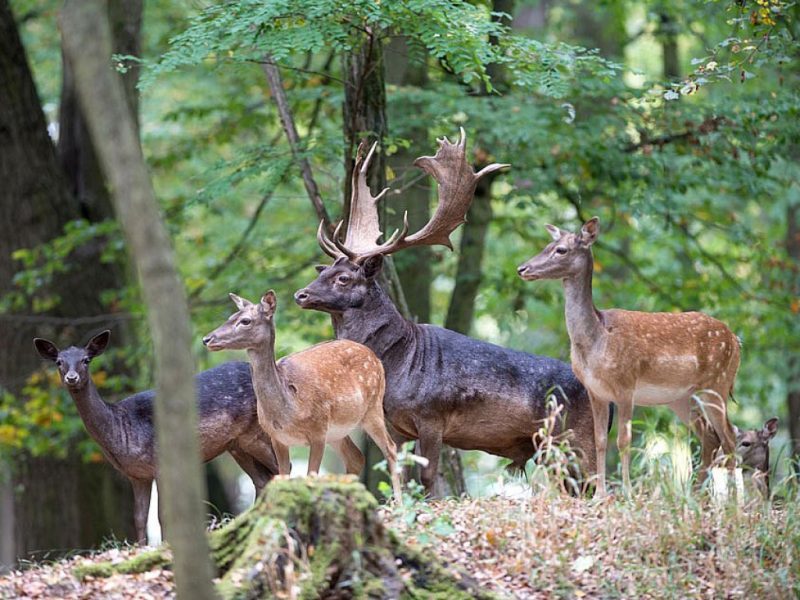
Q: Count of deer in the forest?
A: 5